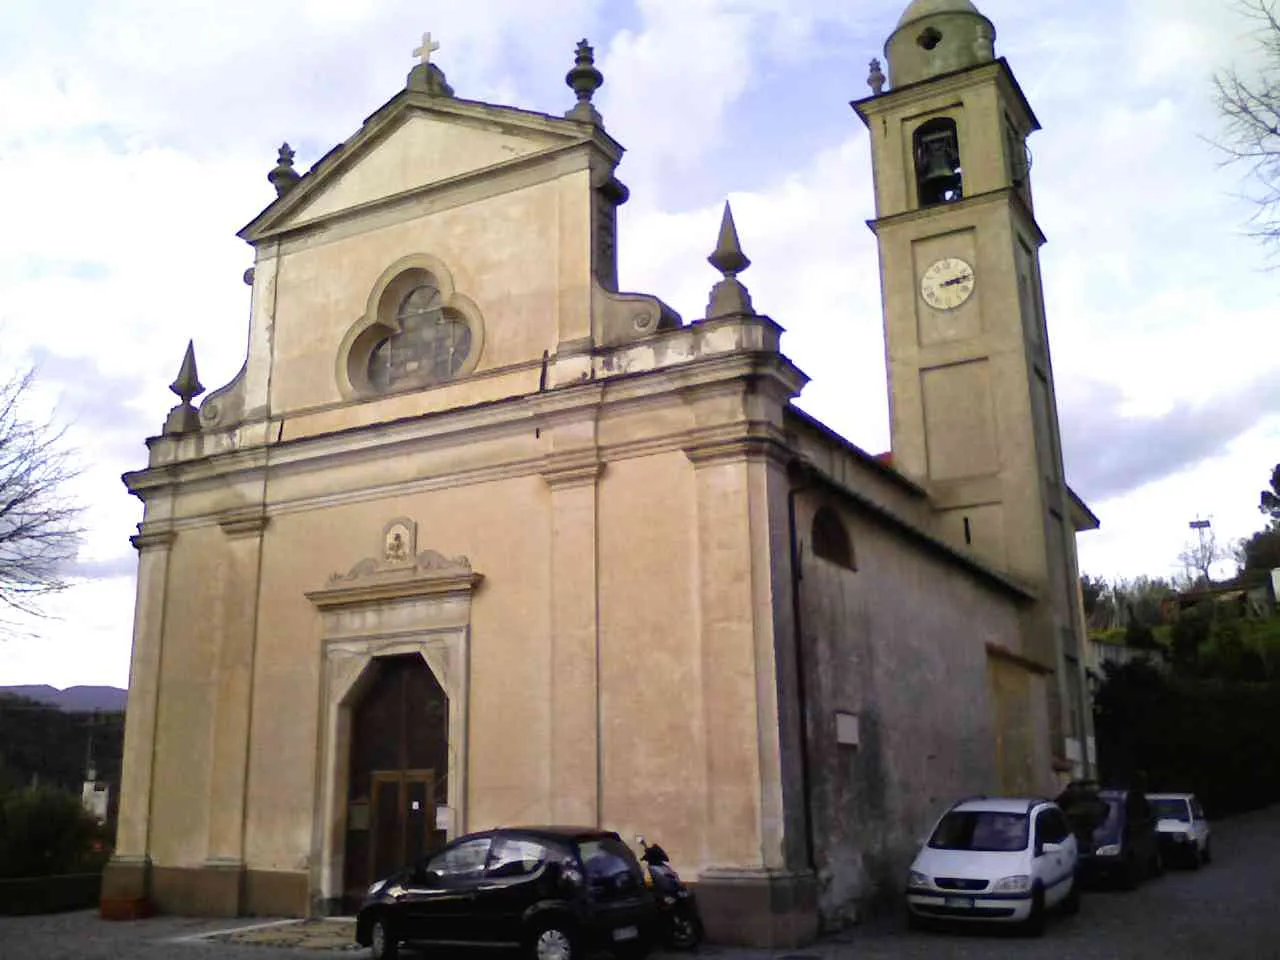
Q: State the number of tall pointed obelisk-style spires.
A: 2